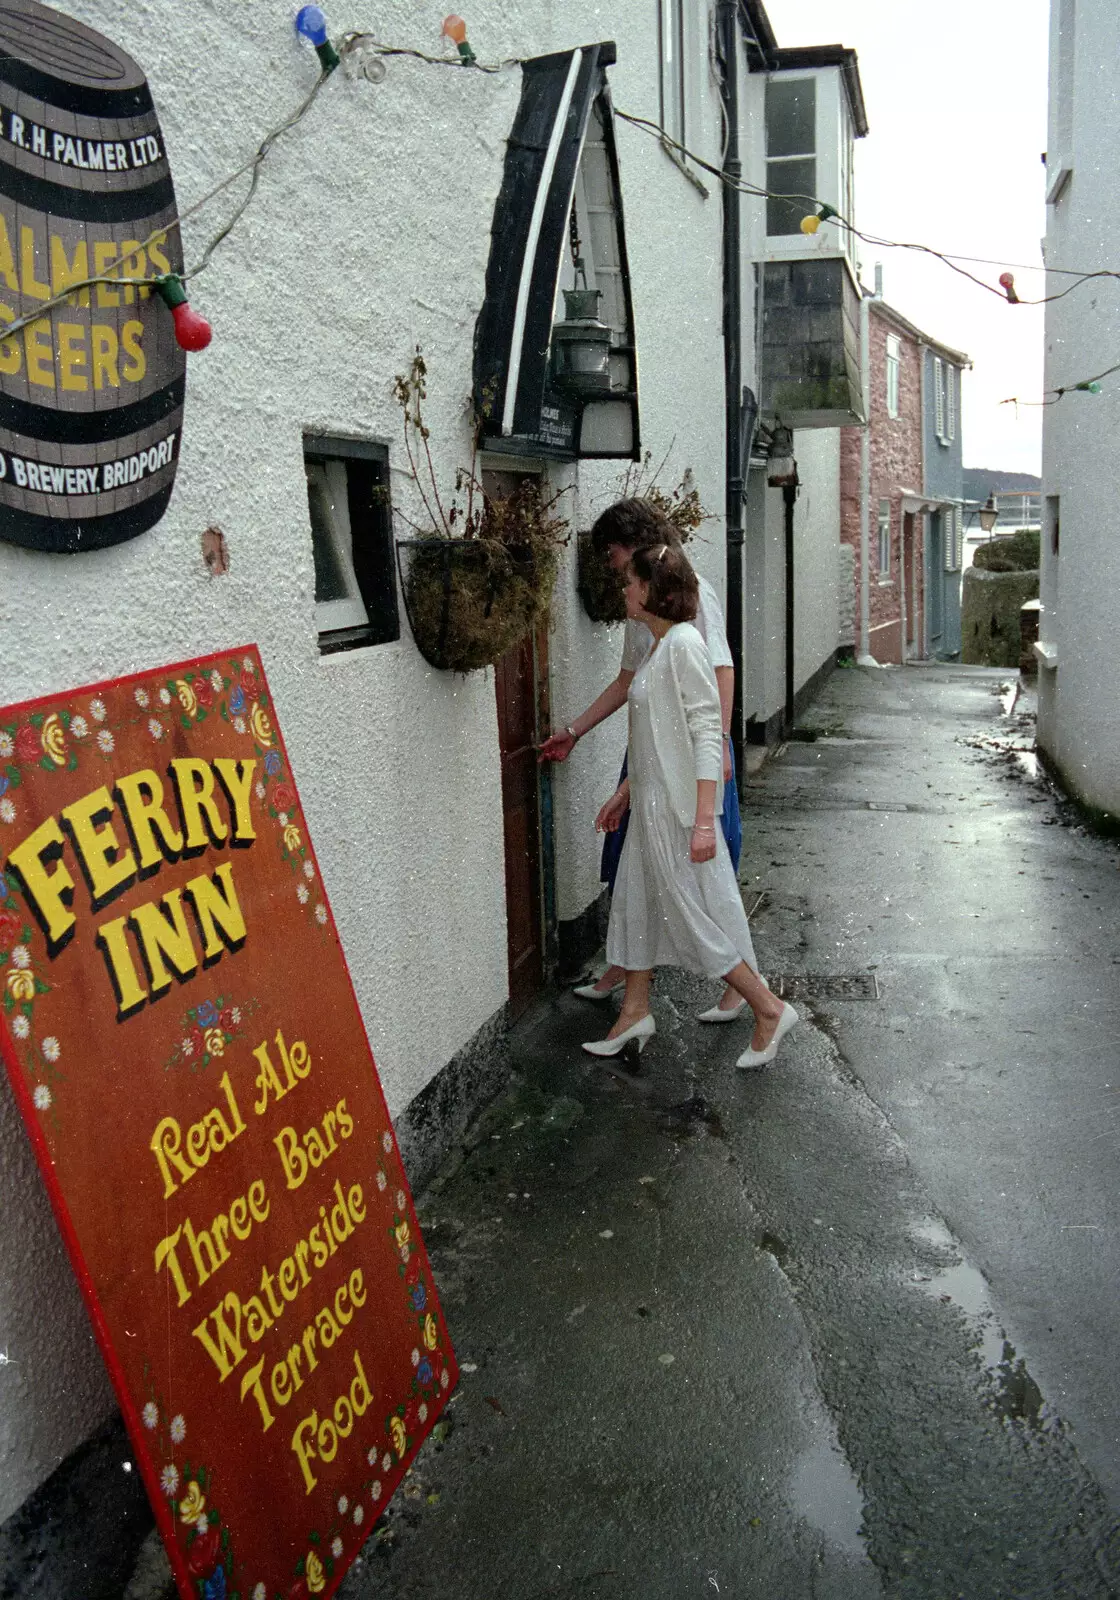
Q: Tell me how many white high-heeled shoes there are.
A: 4